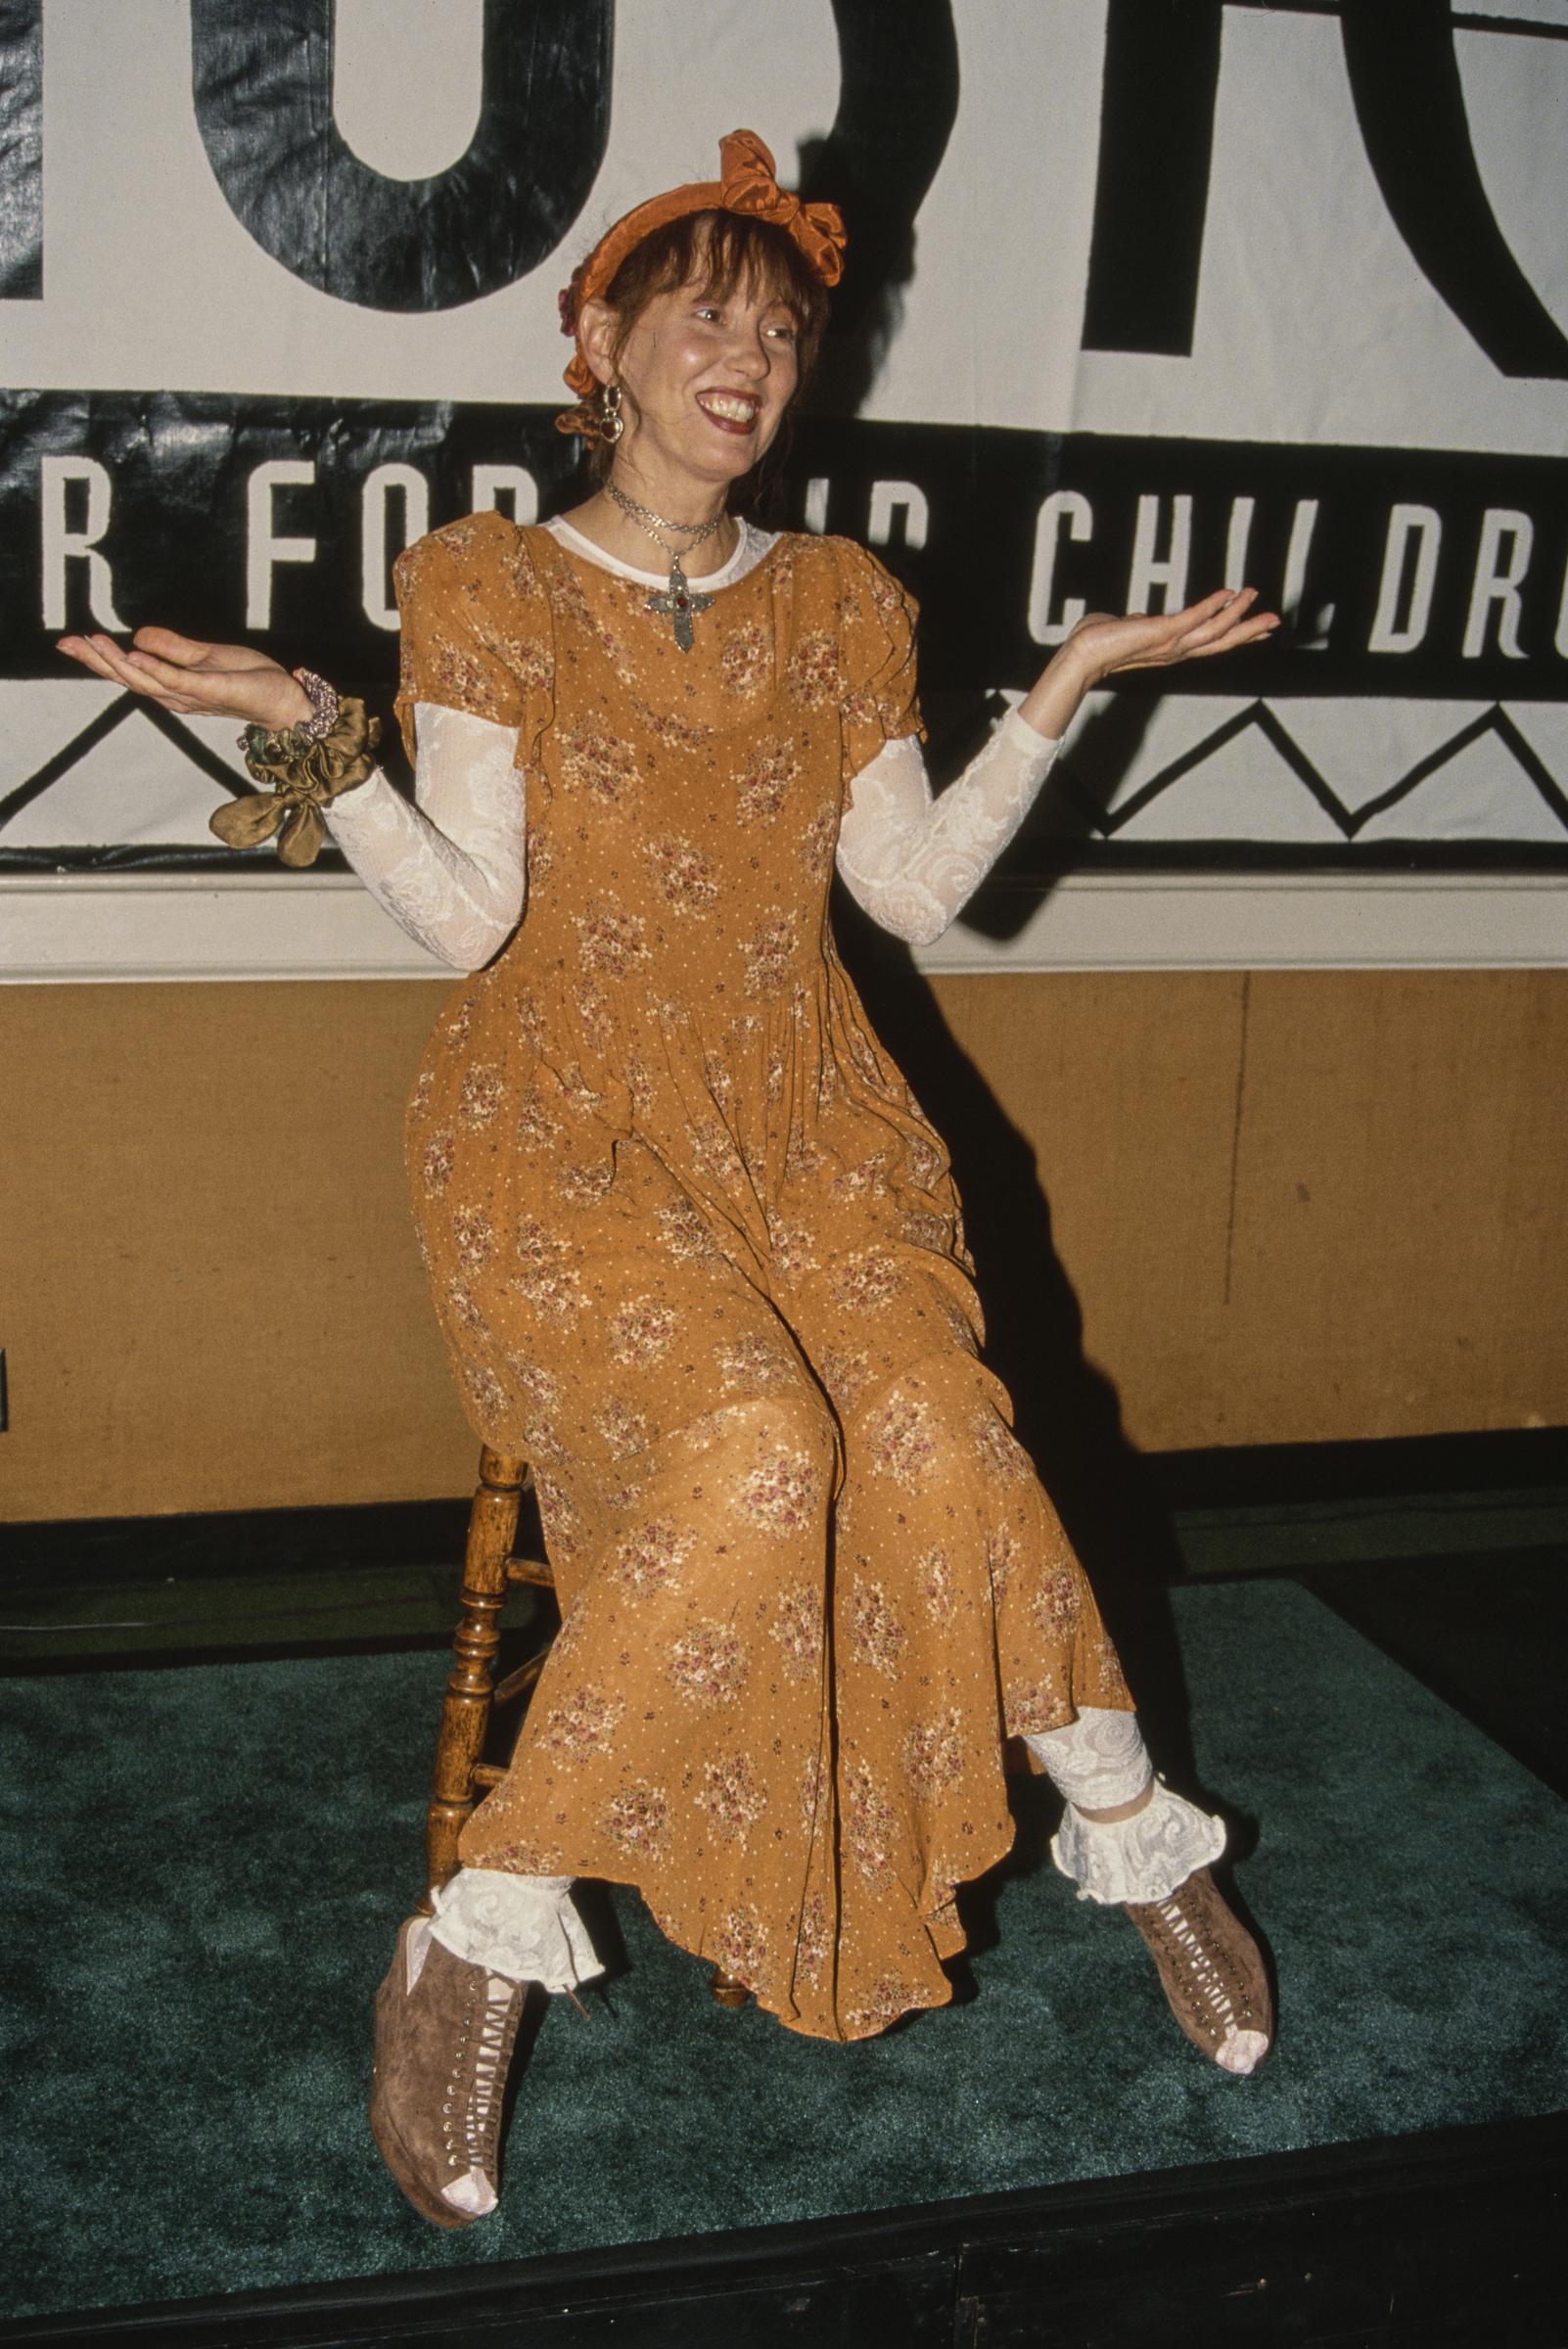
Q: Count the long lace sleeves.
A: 2